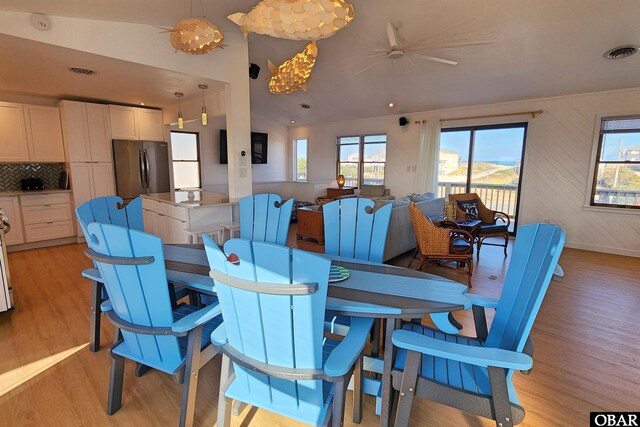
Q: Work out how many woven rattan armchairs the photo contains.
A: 2